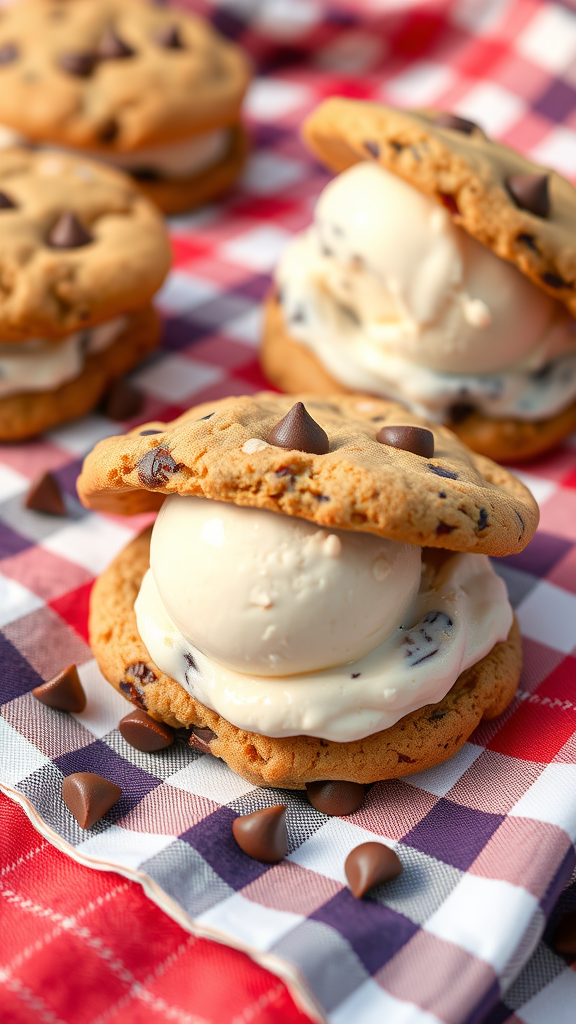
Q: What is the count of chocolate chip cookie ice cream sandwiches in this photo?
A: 4